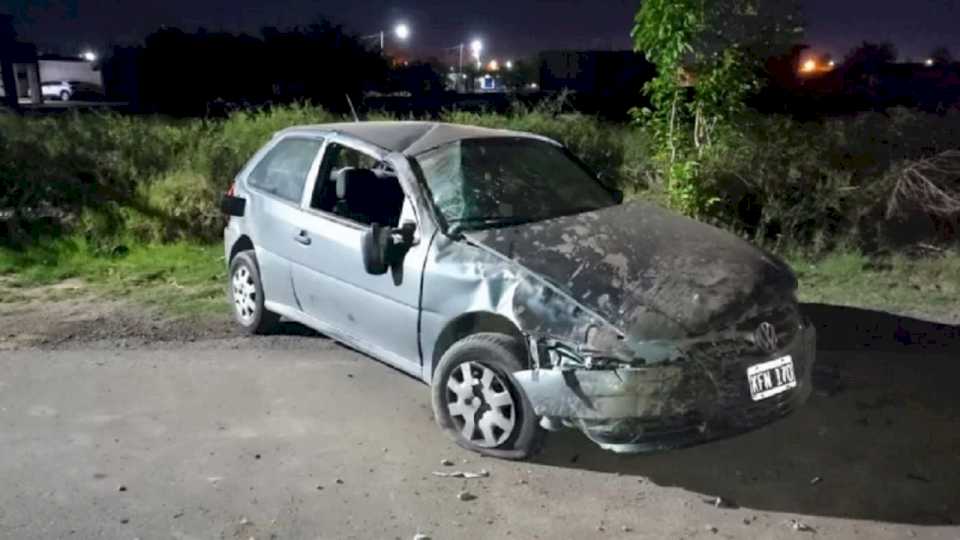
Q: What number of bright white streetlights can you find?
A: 2